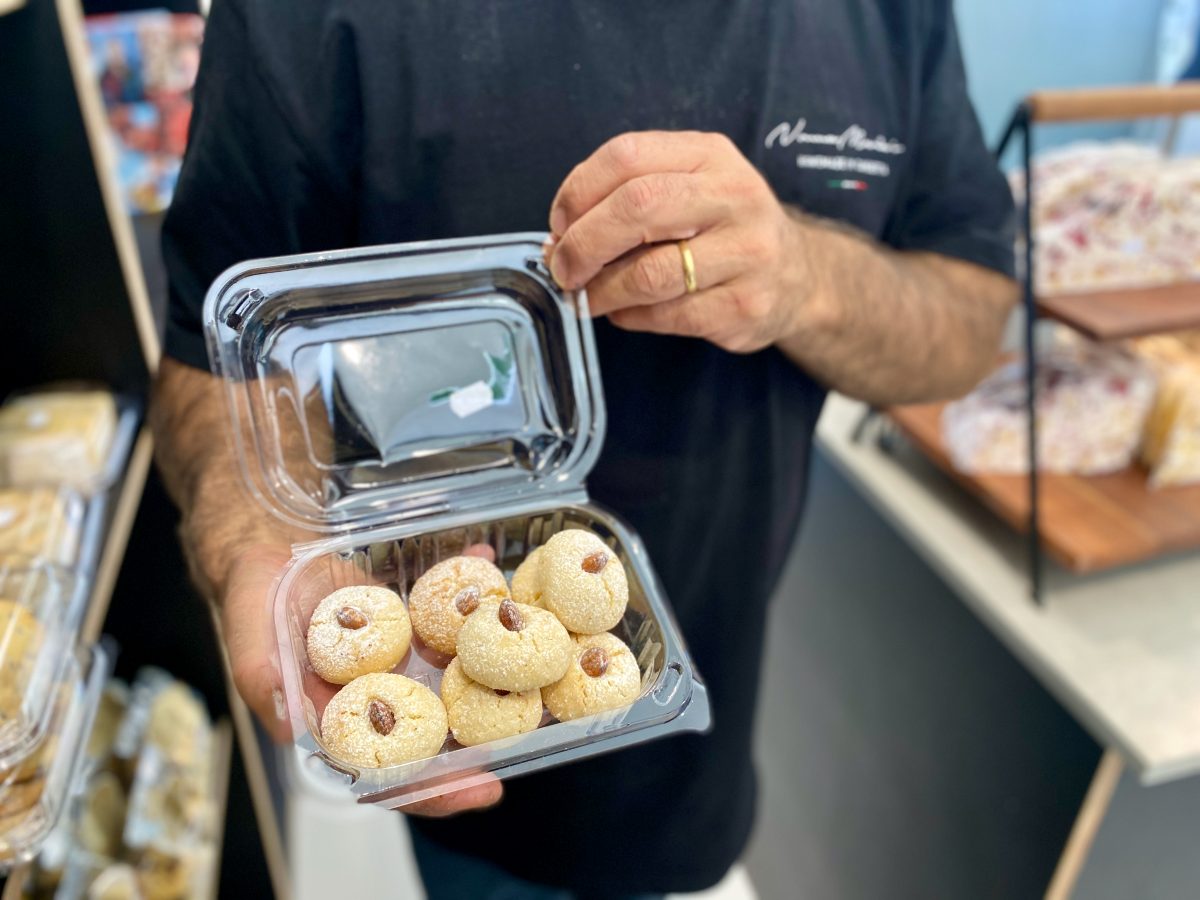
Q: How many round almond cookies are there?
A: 8